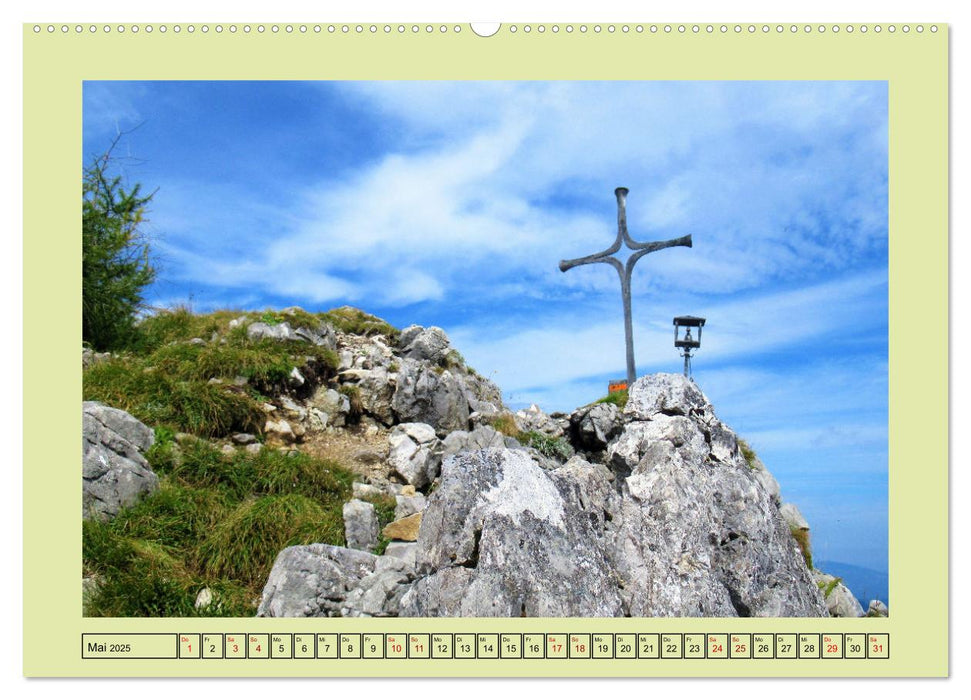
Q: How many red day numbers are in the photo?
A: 11